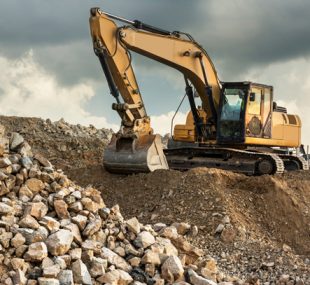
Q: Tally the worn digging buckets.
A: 1